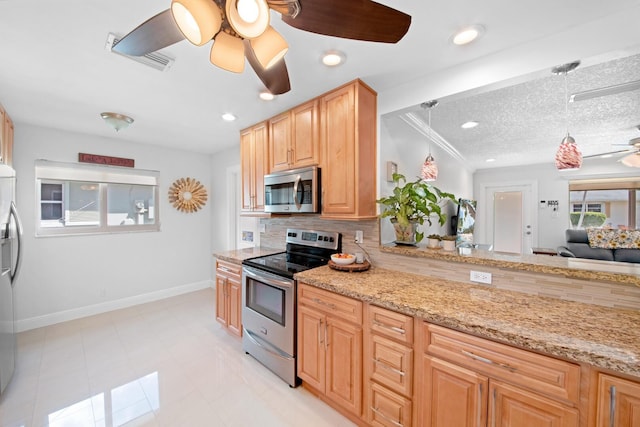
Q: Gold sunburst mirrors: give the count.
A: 1